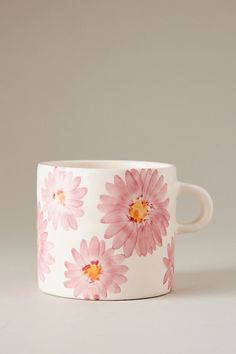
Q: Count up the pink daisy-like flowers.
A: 5